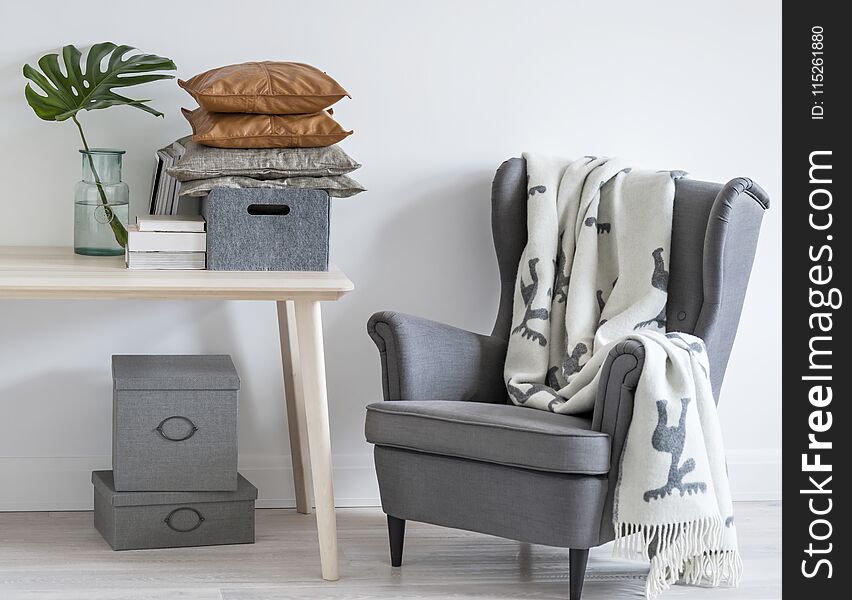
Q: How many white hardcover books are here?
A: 3